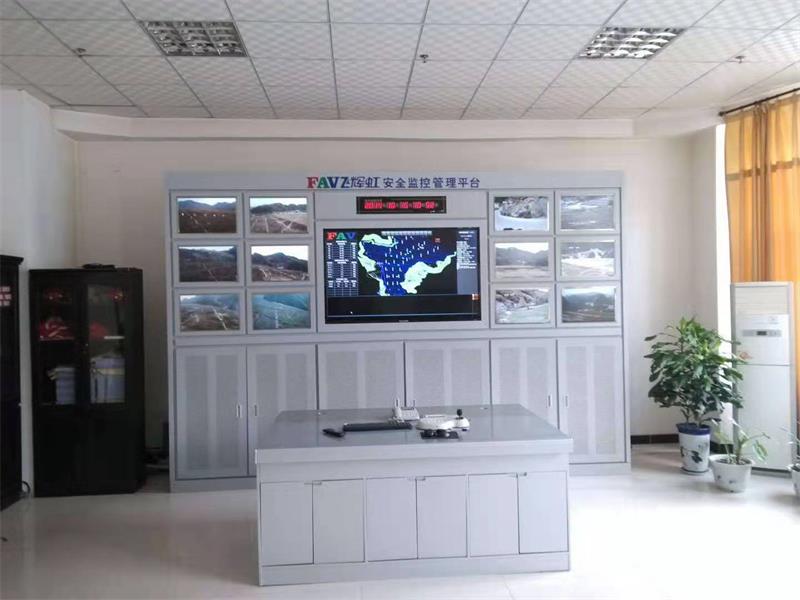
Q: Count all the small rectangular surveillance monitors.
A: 12